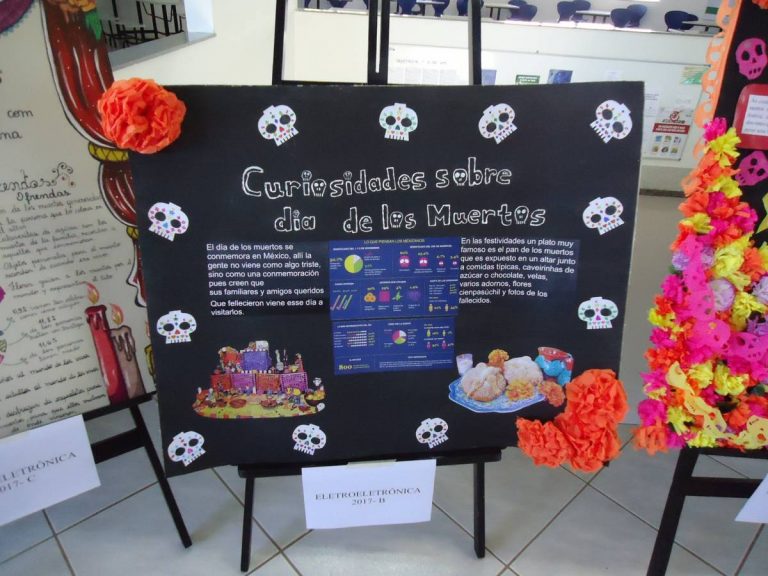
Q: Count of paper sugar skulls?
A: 11